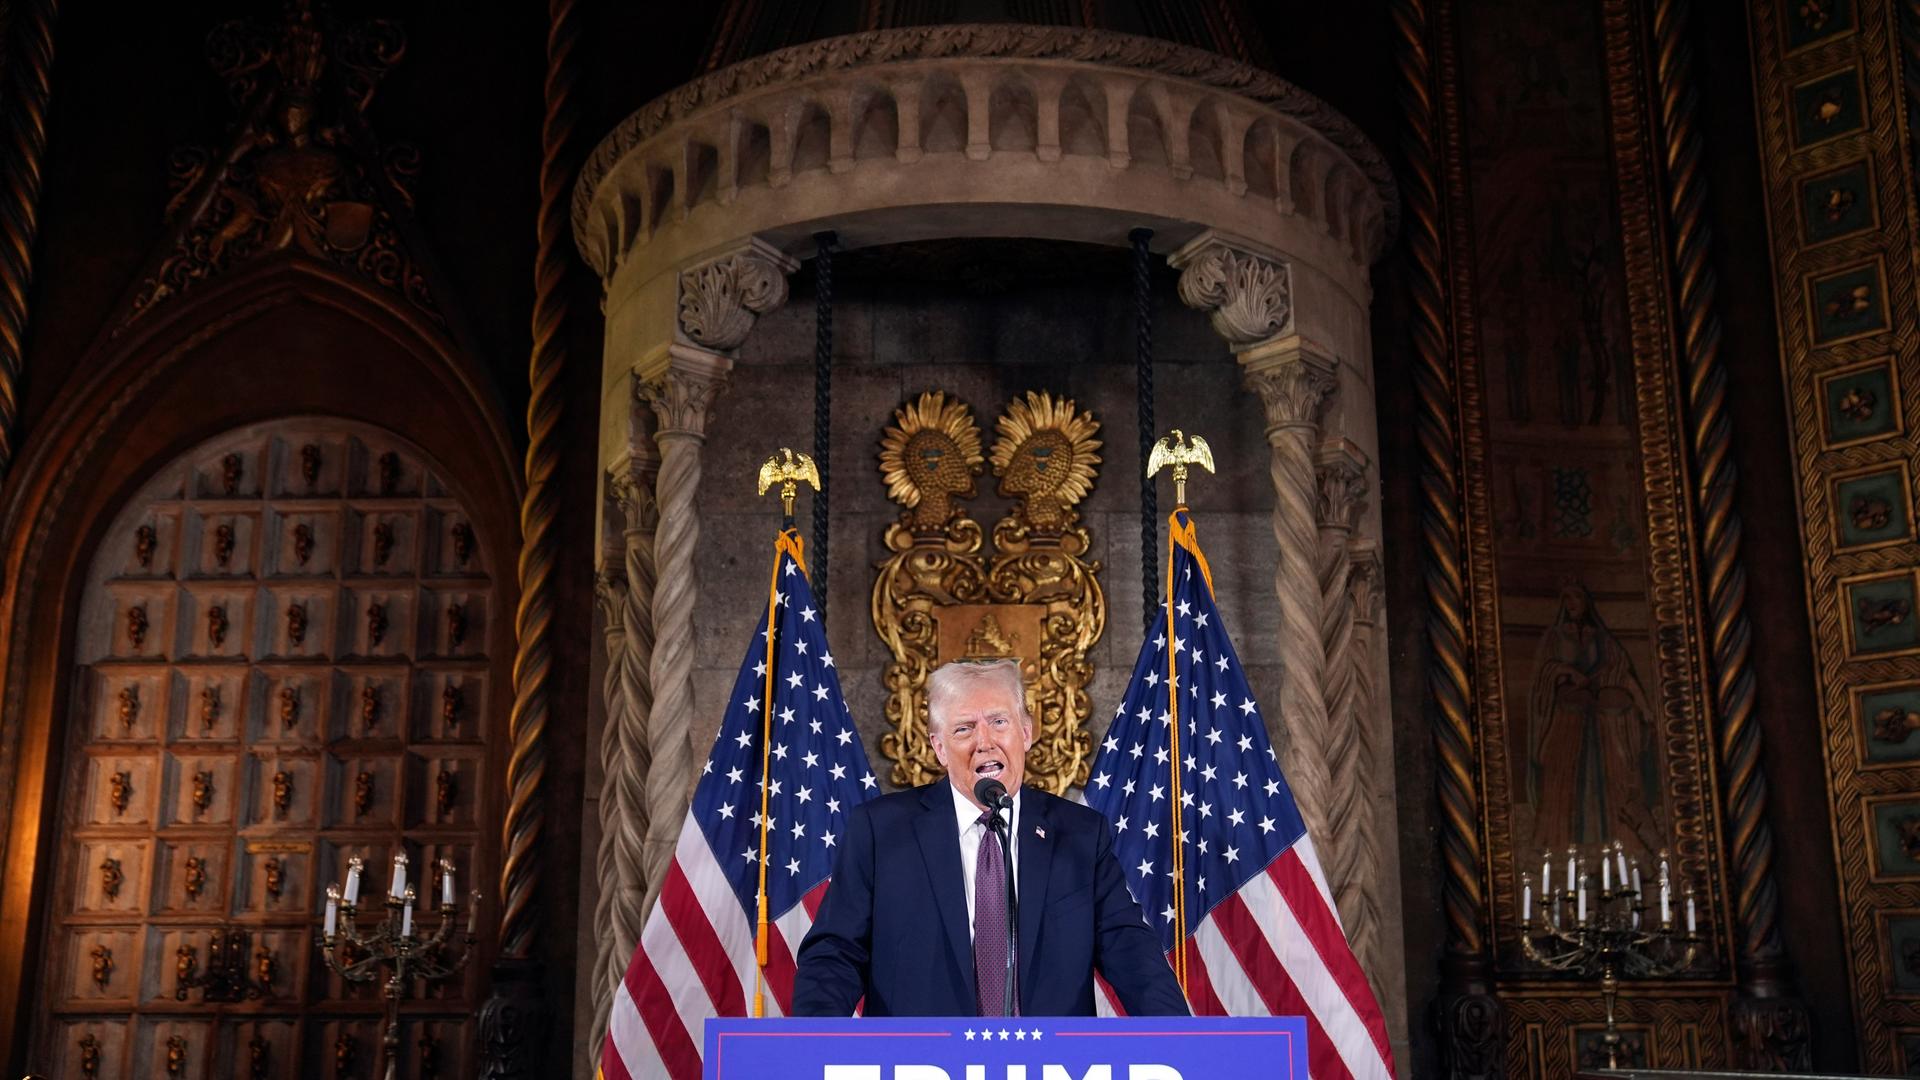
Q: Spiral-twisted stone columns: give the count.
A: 6